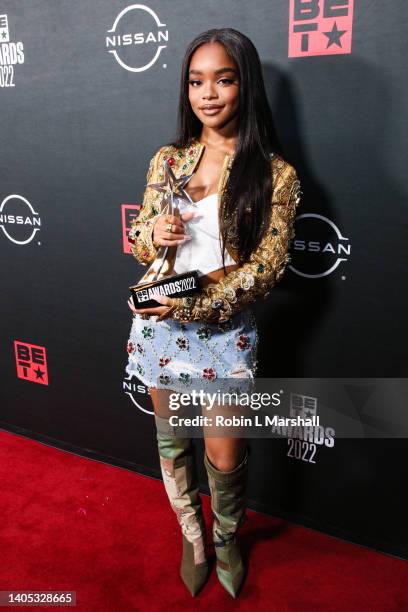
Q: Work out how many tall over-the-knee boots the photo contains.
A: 2